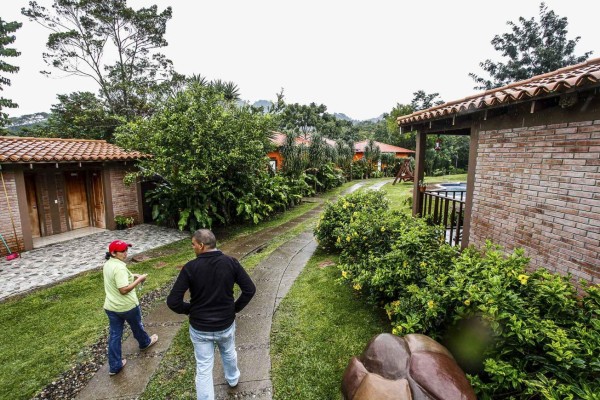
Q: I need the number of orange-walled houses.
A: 2